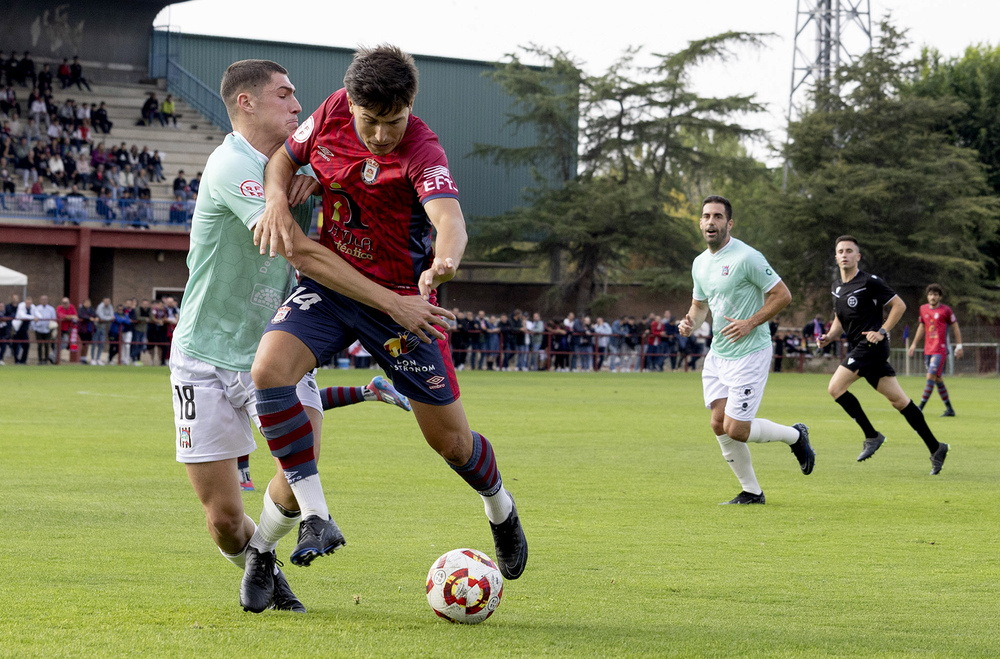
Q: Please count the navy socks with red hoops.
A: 6